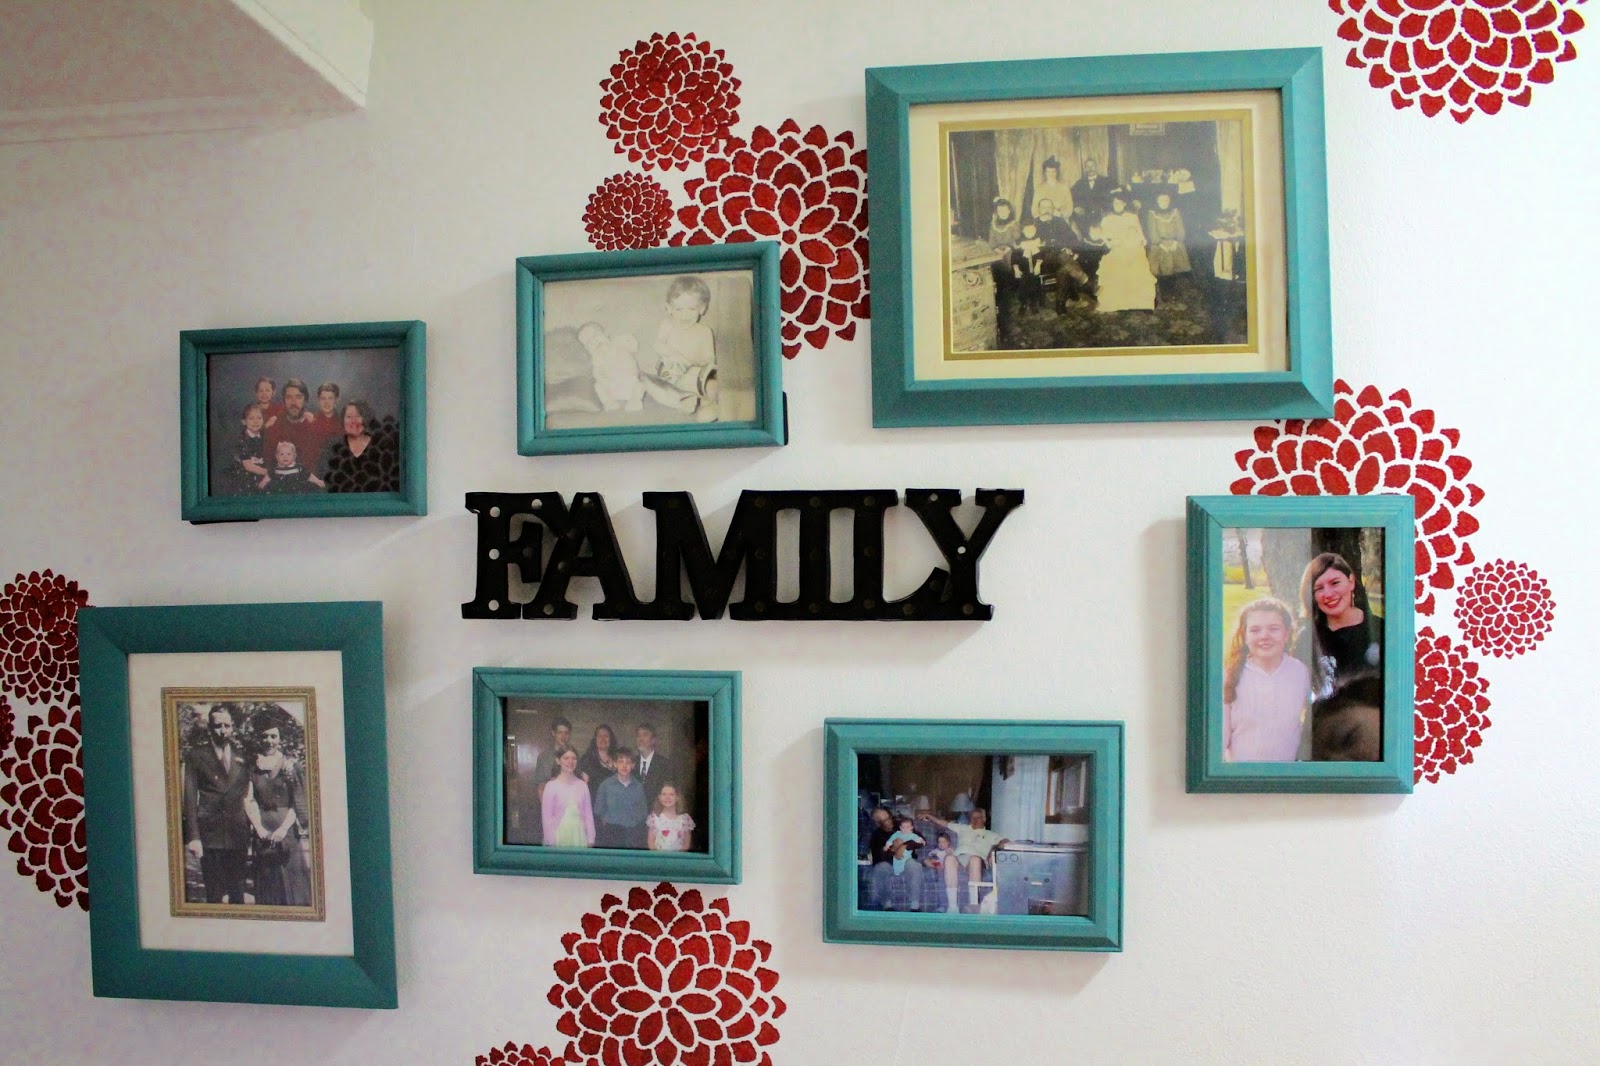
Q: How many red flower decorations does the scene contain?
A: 12